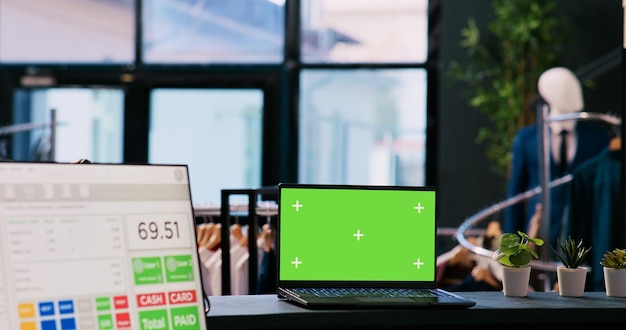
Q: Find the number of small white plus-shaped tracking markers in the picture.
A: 5